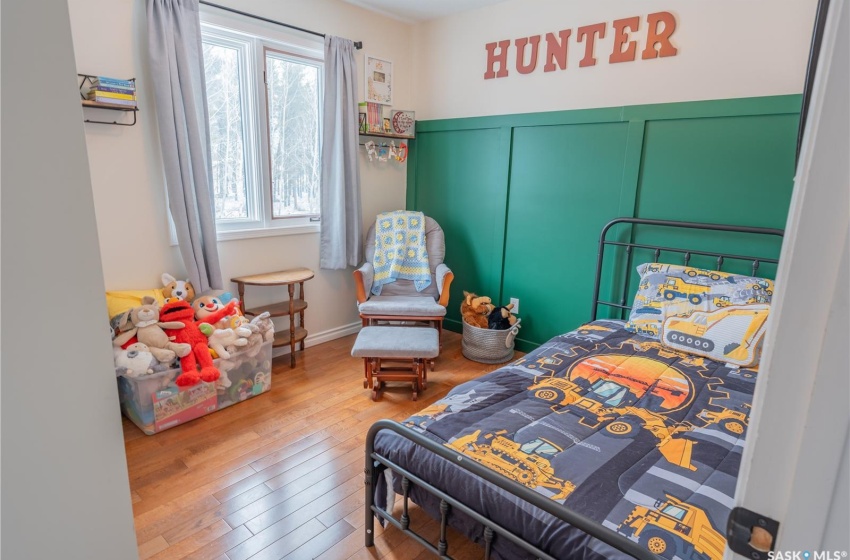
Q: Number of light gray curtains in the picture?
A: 2